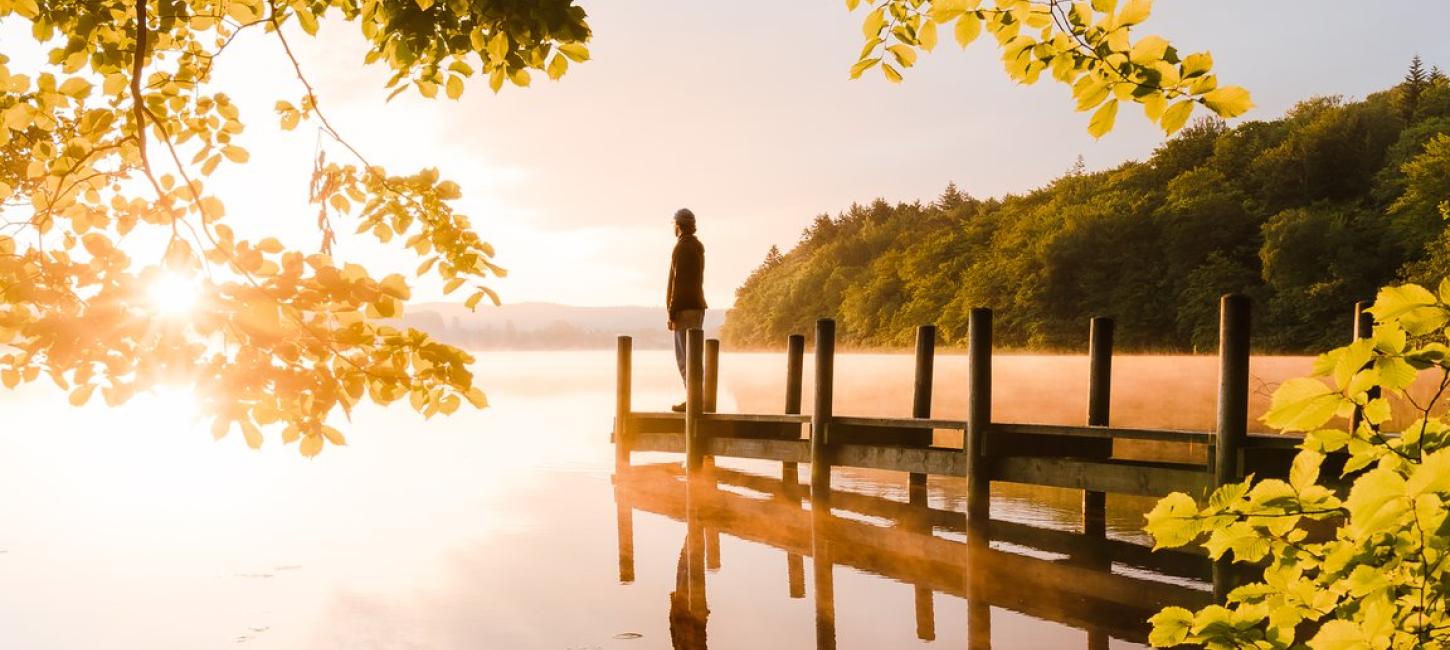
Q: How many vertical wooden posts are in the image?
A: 10